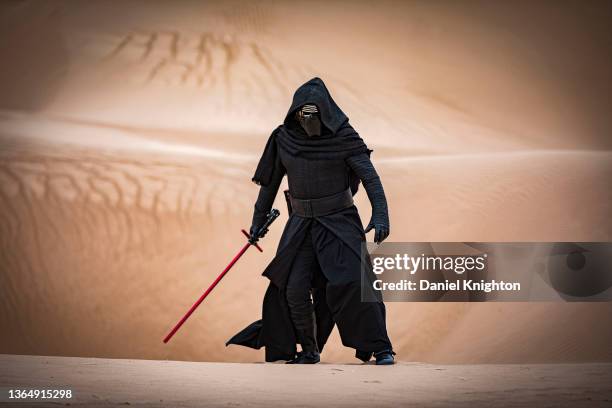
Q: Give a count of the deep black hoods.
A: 1